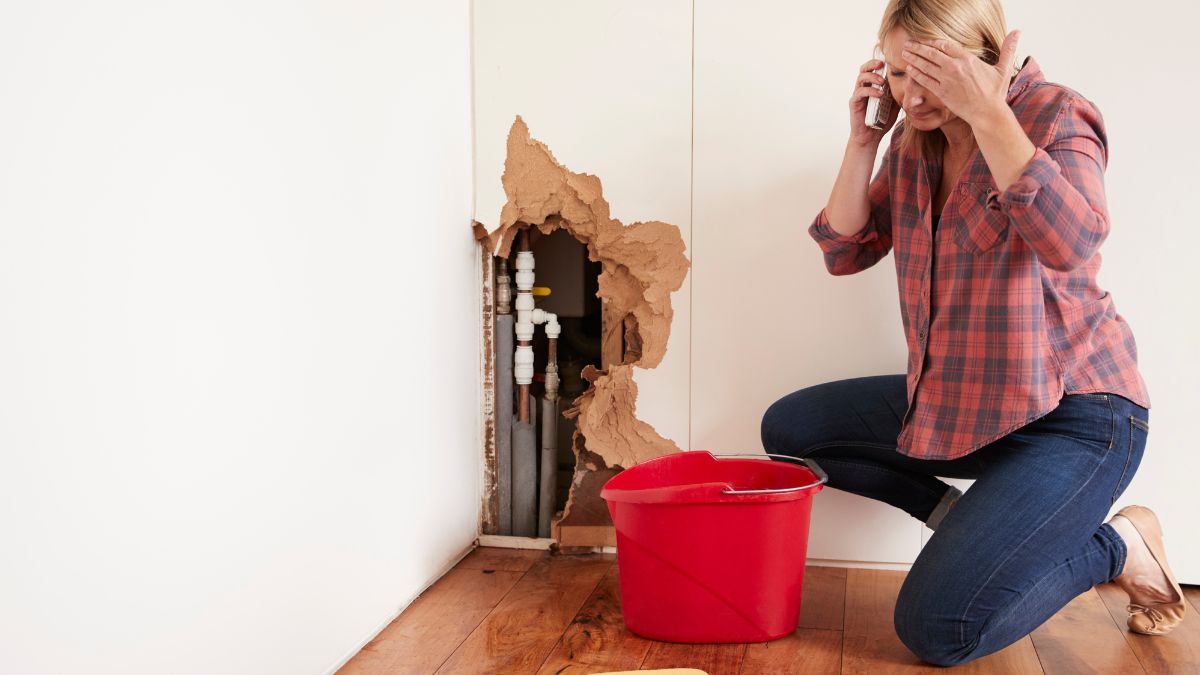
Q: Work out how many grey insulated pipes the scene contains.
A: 3